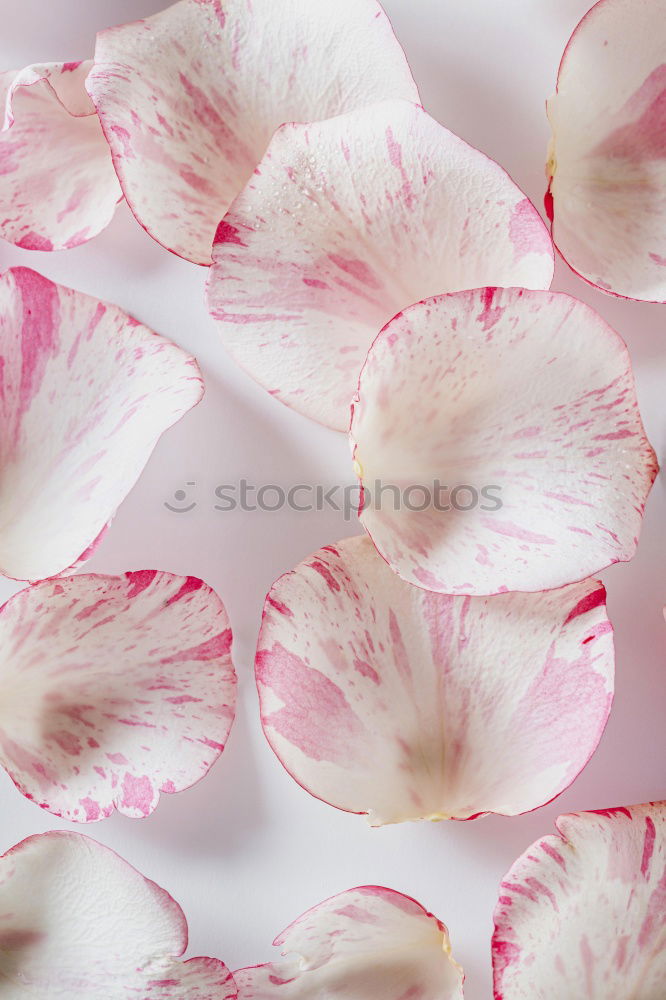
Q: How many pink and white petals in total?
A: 11